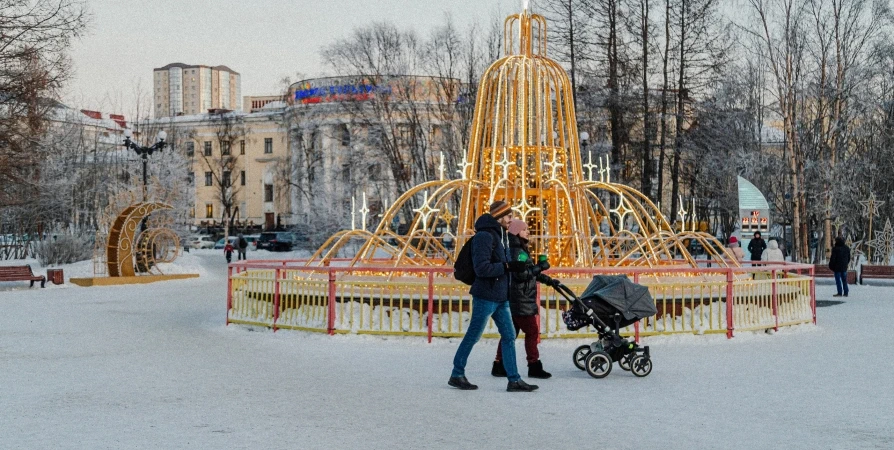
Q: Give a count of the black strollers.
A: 1